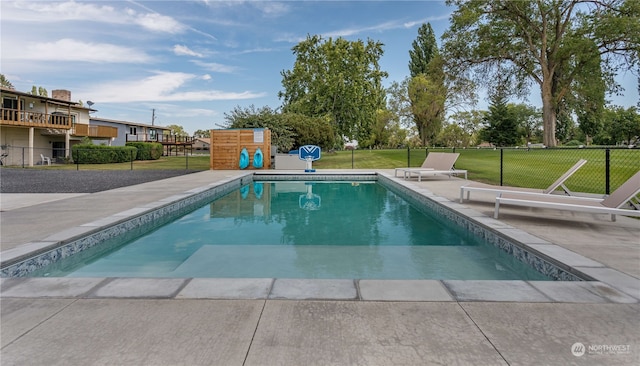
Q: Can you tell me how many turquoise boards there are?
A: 2